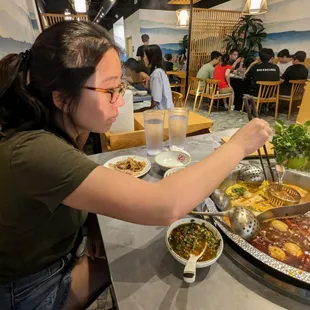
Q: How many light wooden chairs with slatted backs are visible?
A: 4